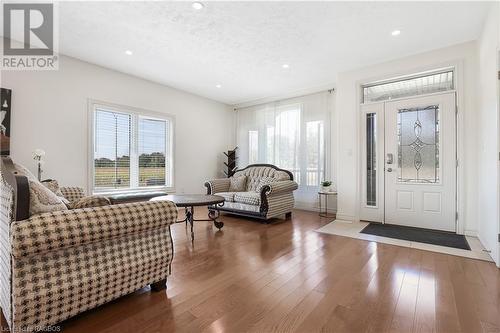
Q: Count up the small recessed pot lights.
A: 5